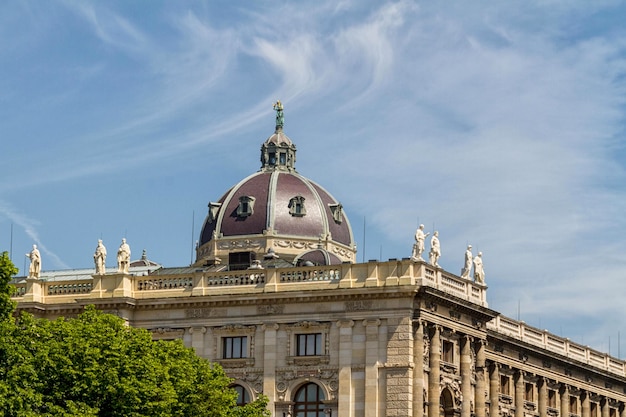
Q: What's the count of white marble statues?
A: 7